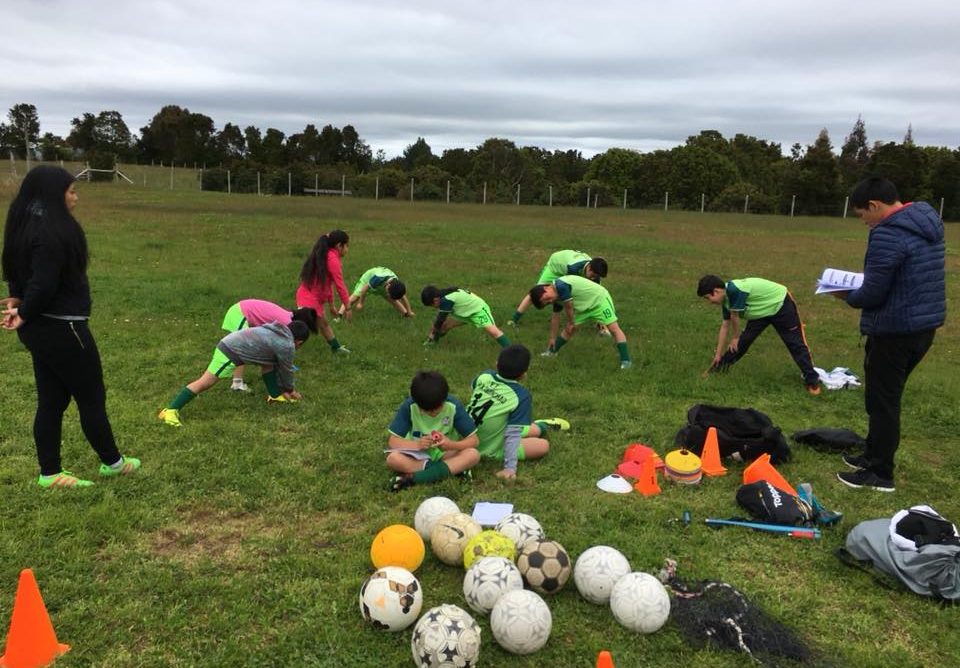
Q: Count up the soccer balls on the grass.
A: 12